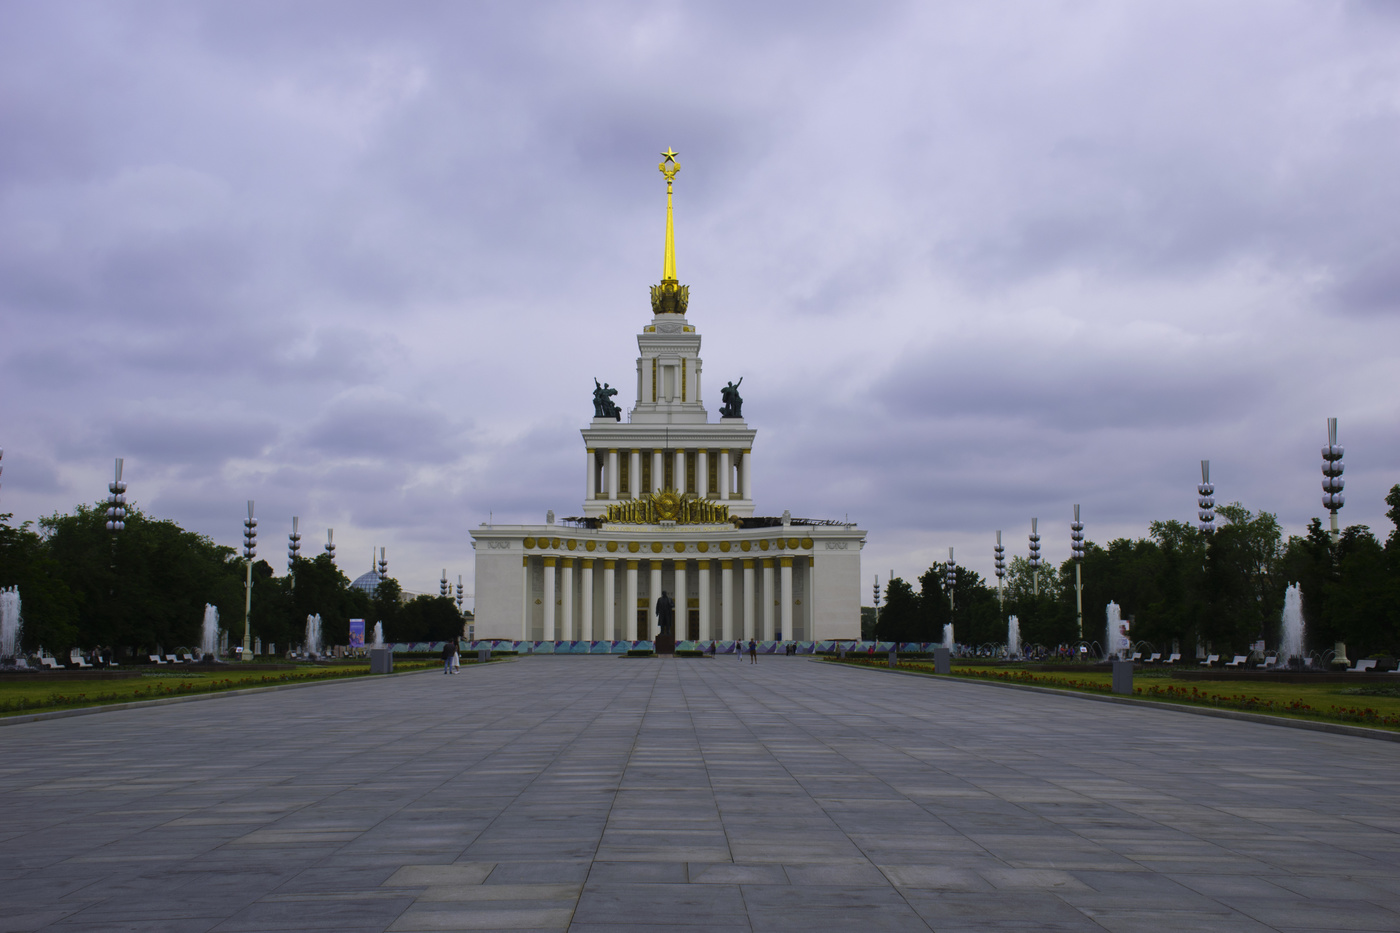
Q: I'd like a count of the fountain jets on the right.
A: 4